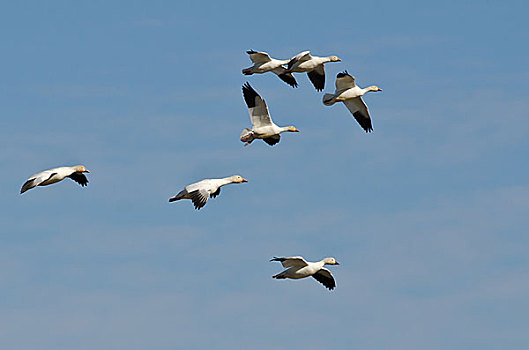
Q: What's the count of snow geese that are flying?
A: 7